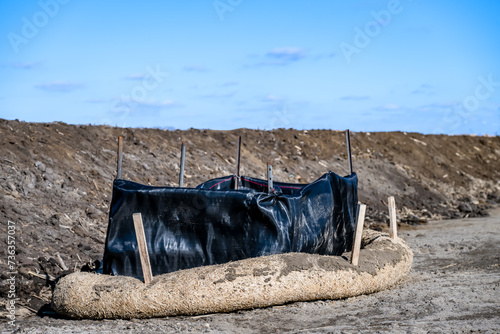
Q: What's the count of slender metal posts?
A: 5